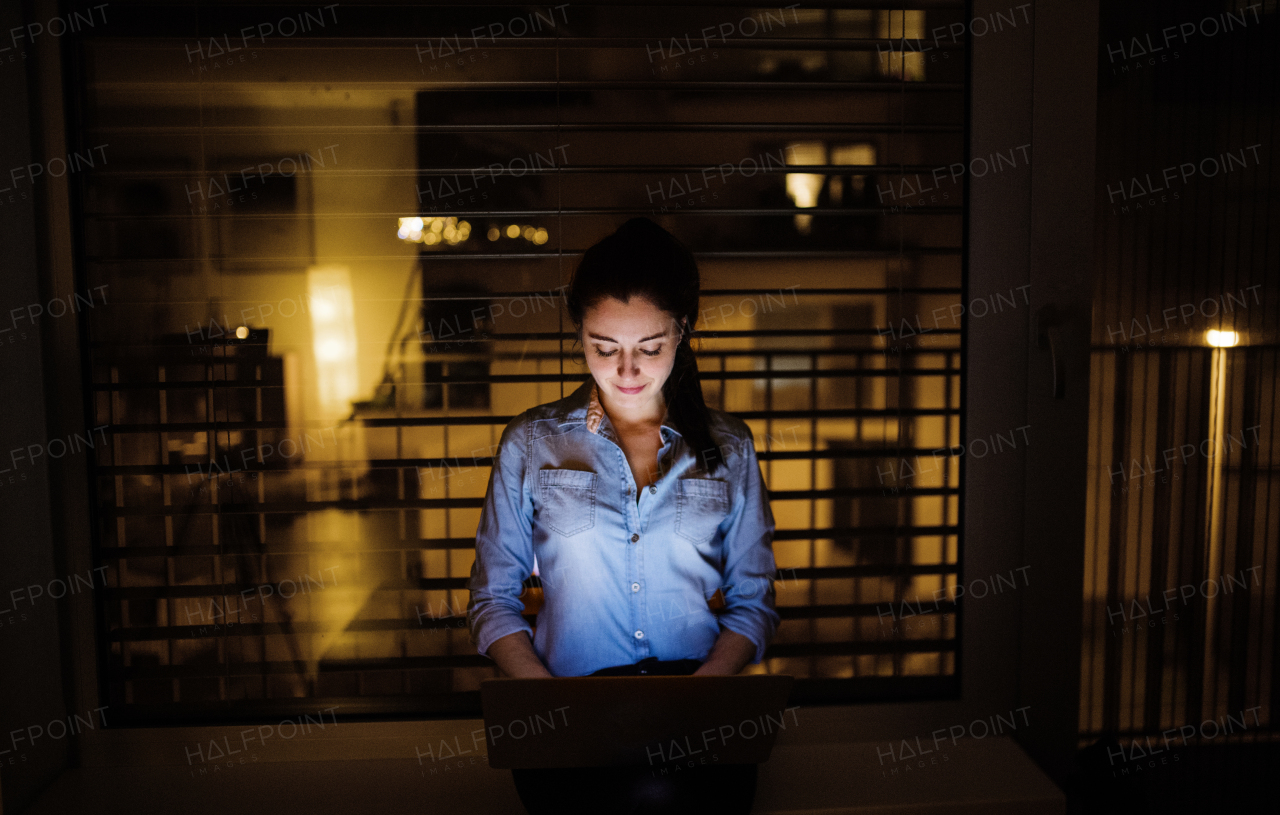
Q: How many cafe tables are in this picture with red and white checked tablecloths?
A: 0